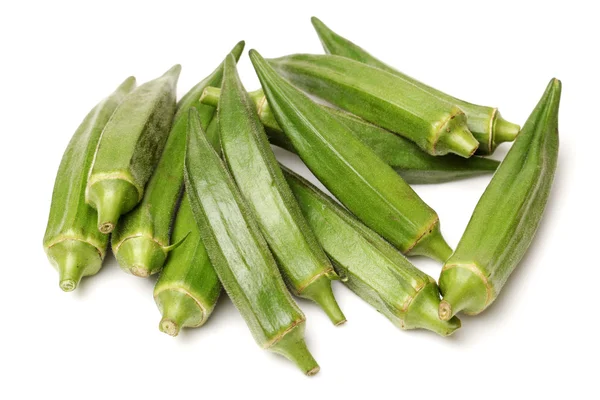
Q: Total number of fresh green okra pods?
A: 12